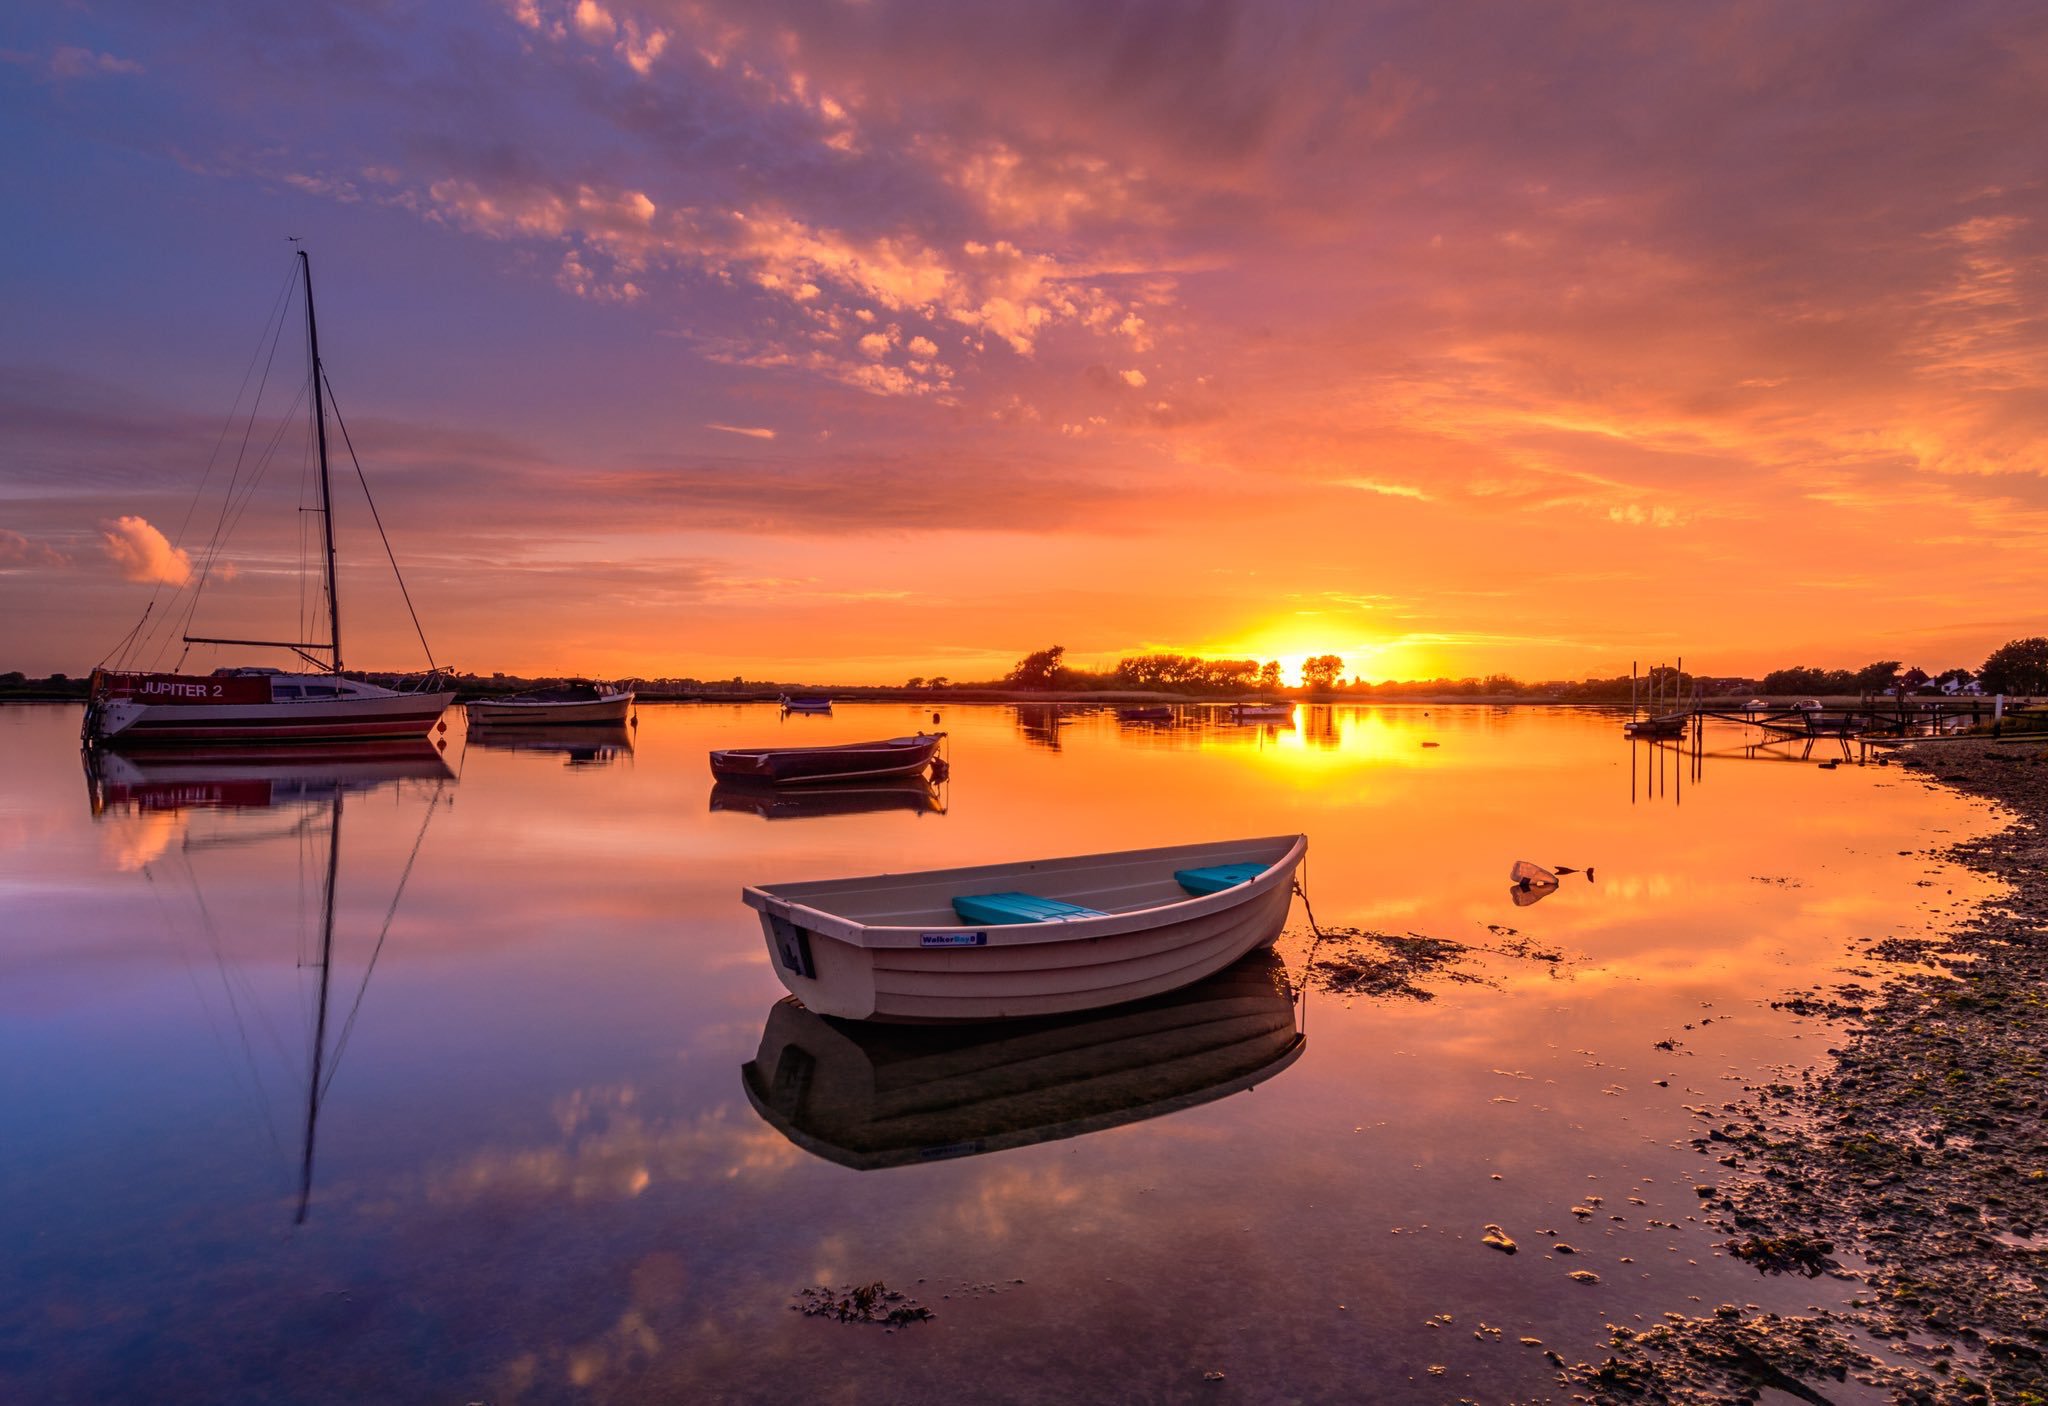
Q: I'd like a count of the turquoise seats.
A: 2